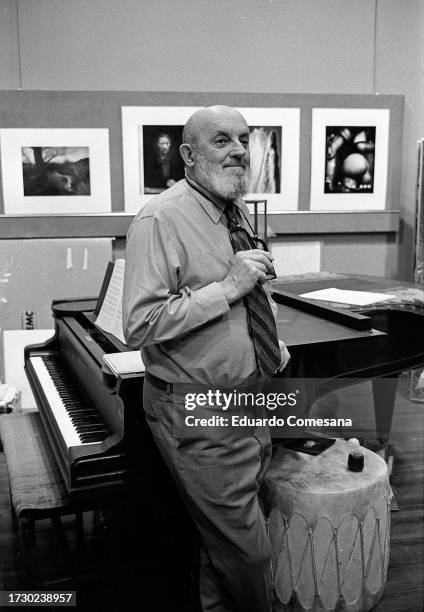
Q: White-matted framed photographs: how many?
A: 4